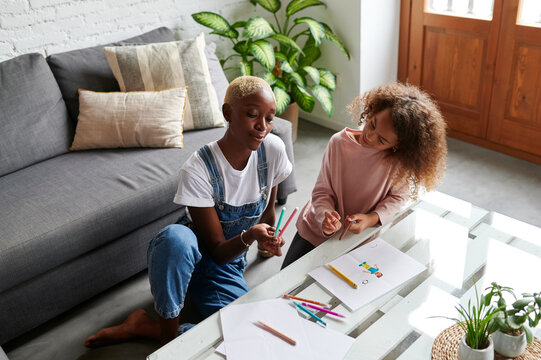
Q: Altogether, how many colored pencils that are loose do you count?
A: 5